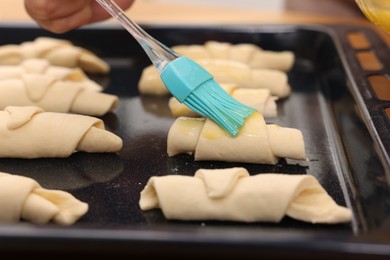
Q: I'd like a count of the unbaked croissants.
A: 10